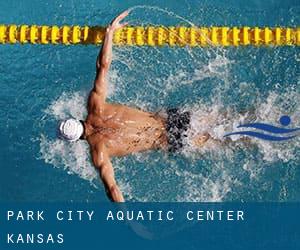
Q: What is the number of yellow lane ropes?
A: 1